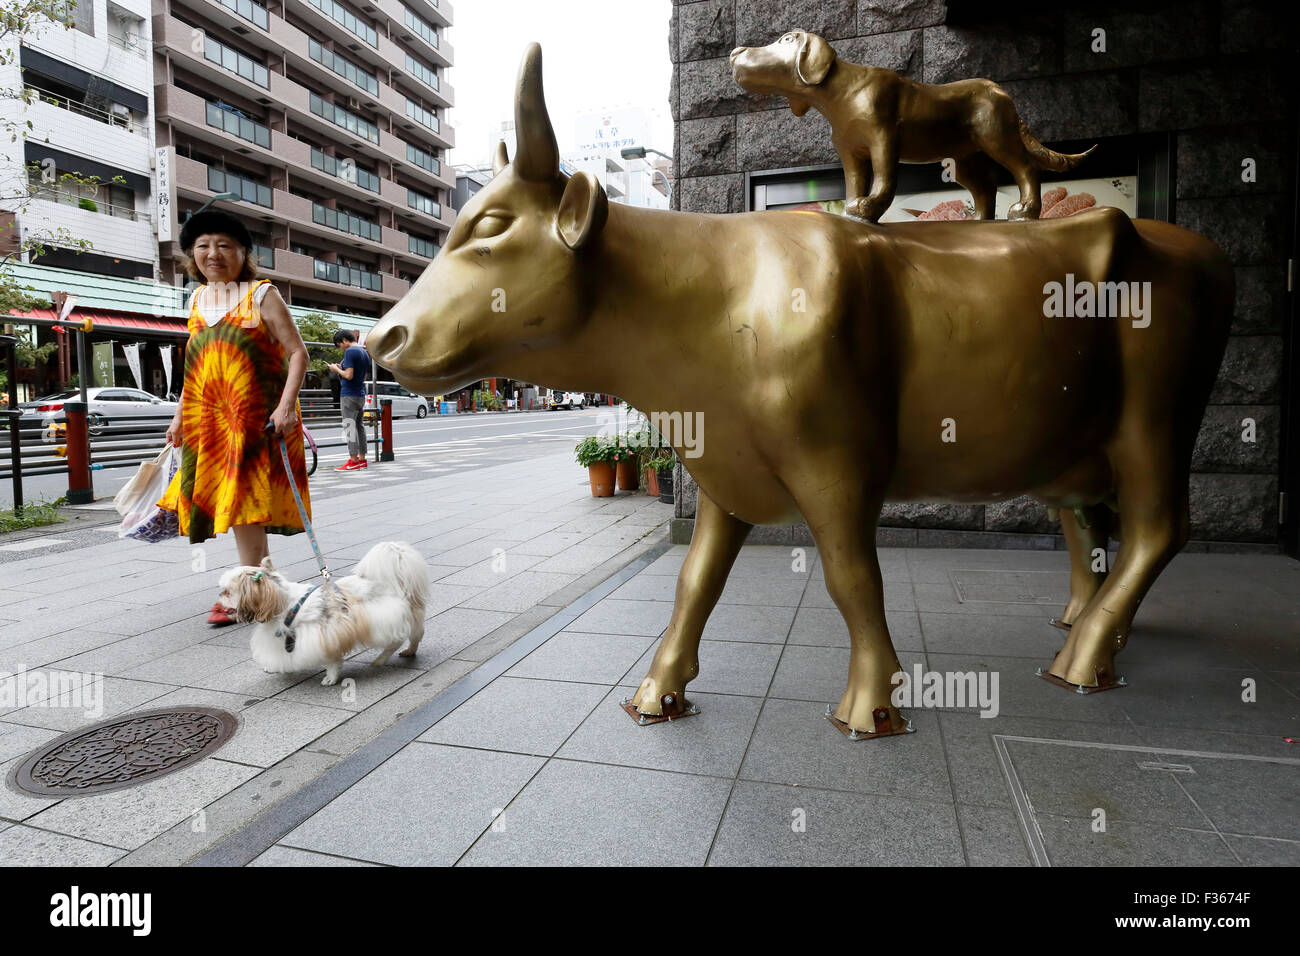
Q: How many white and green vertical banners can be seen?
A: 3